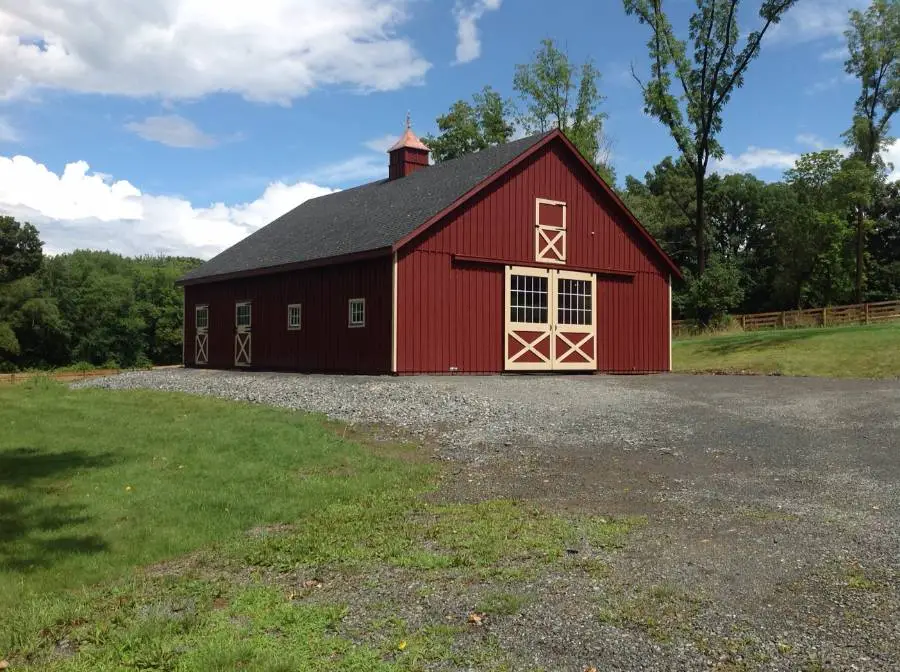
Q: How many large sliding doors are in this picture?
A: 2